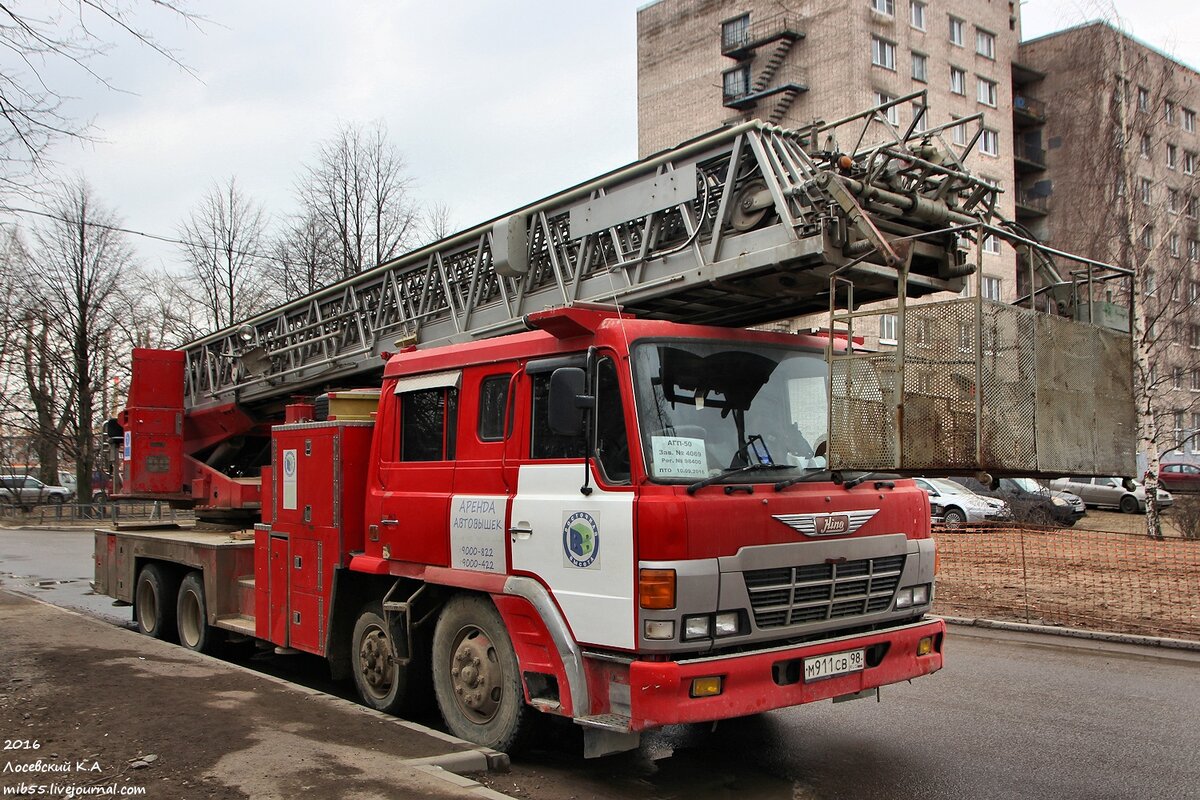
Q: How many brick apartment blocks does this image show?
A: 2